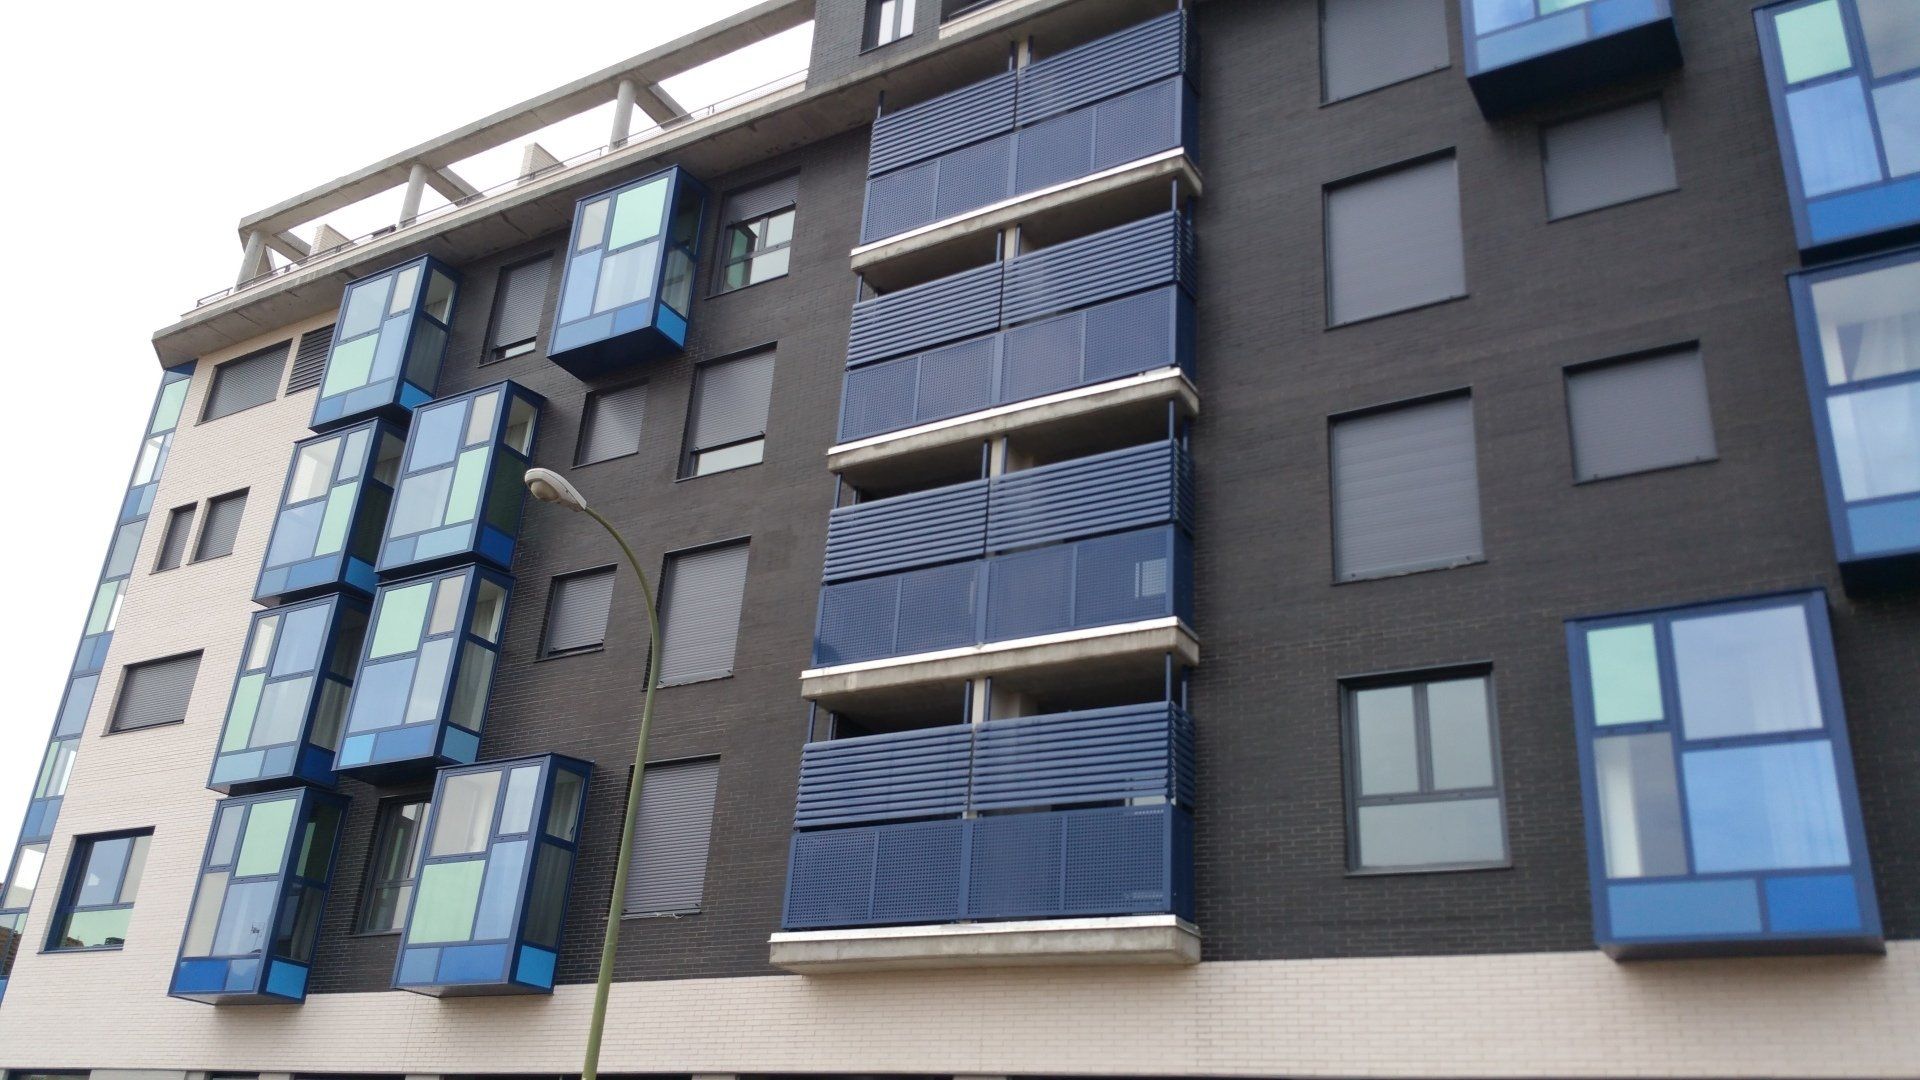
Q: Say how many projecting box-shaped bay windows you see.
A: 12